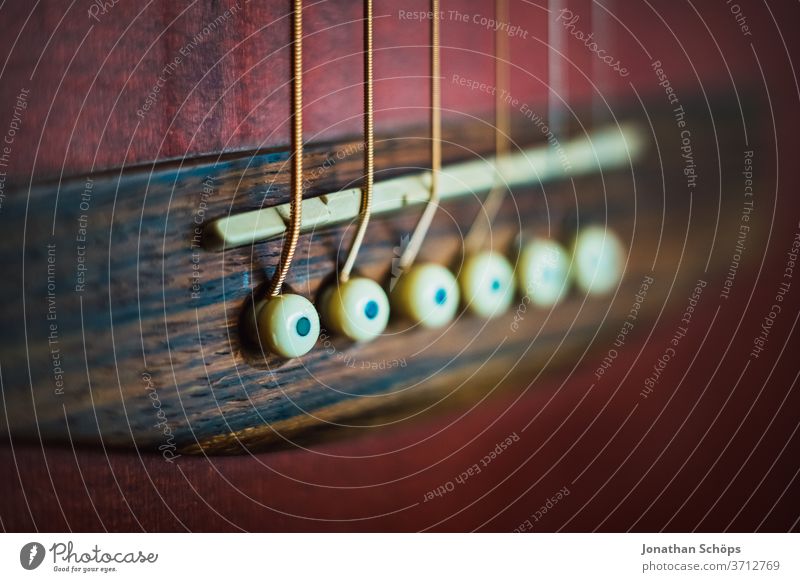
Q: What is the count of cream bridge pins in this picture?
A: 6